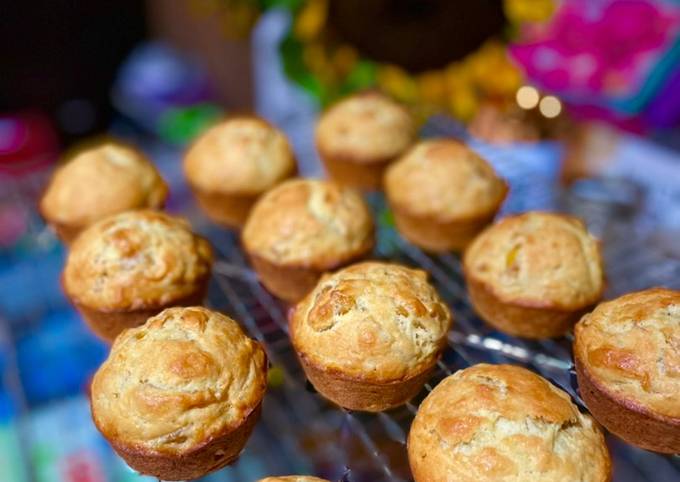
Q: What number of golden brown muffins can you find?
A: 12